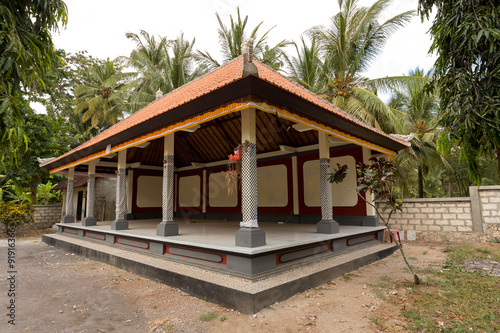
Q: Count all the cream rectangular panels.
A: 5